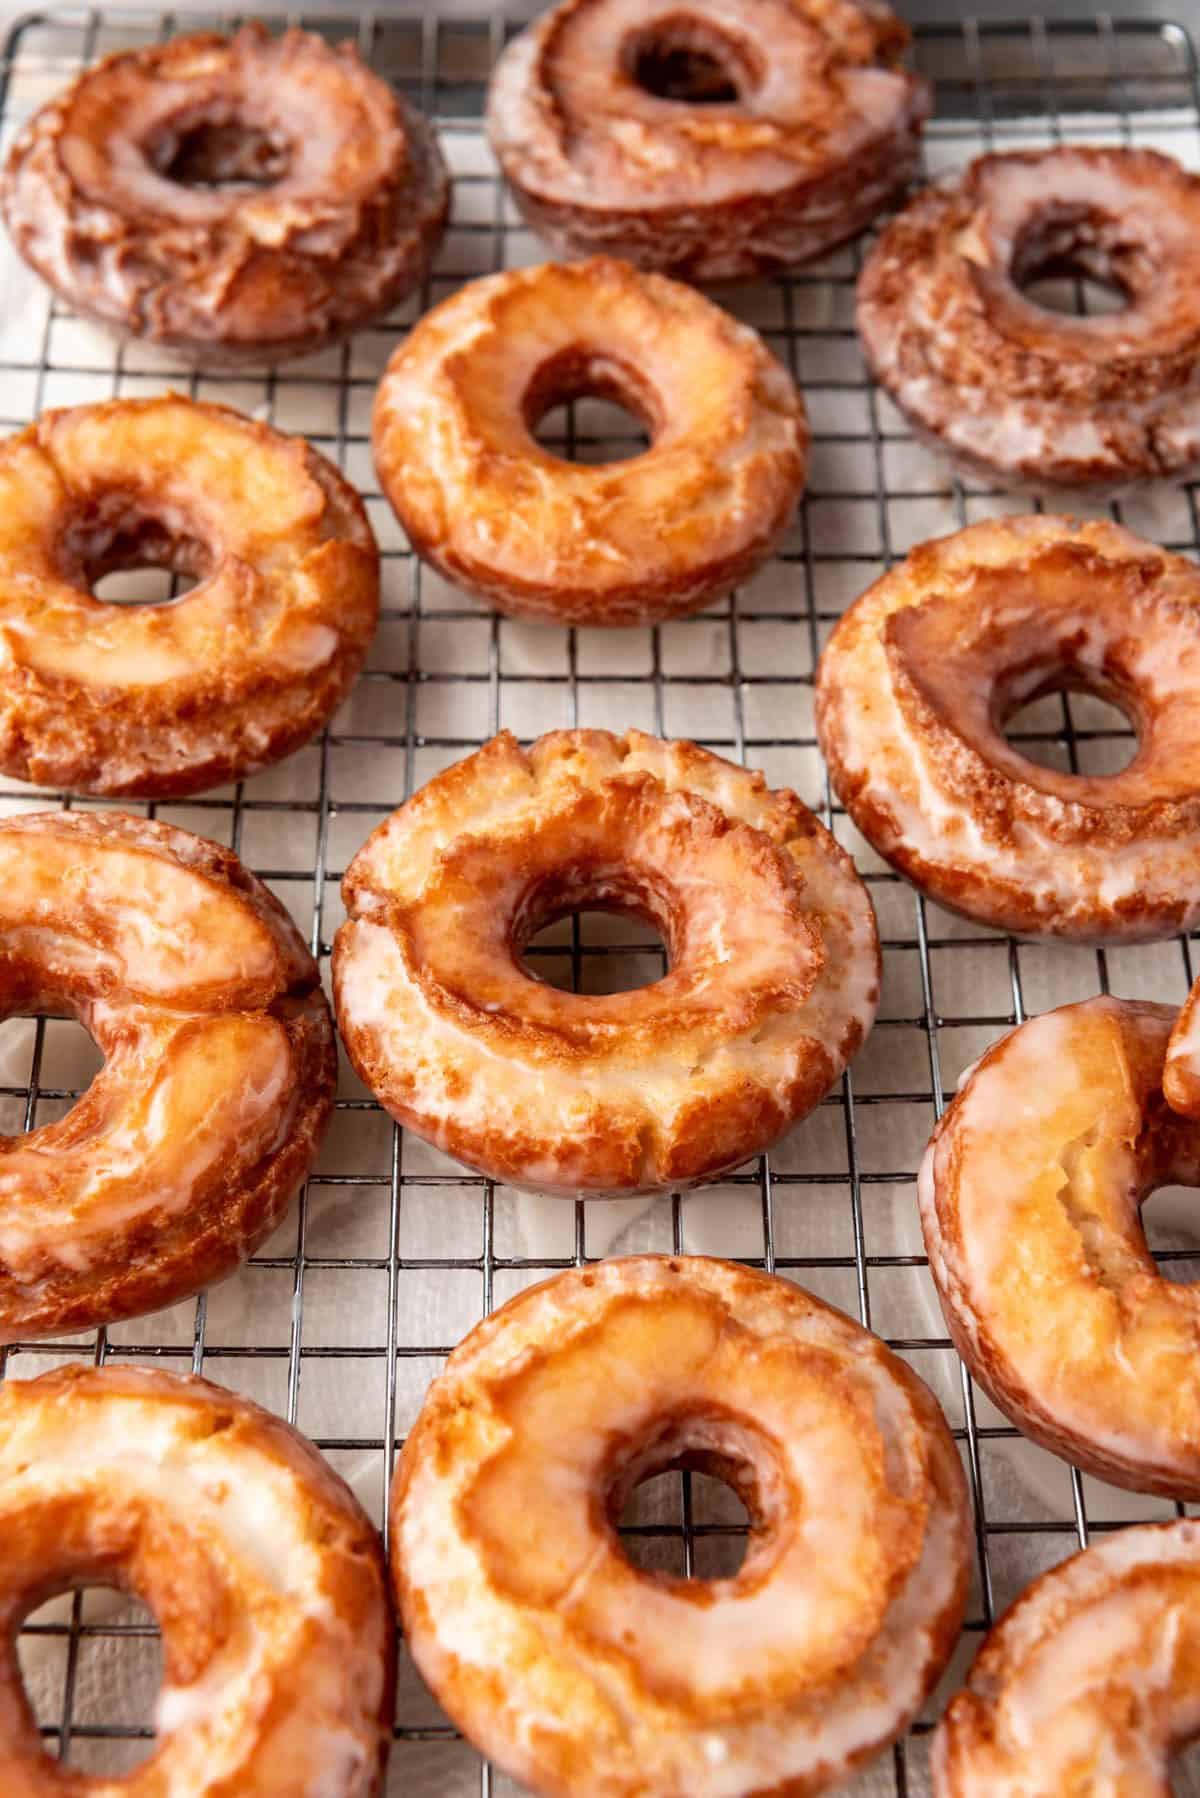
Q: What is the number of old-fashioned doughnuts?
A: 12